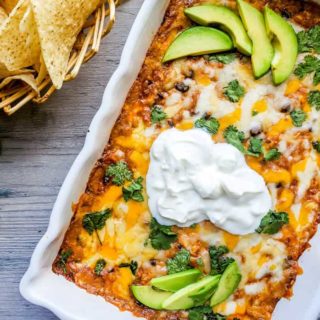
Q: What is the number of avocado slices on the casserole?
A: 8